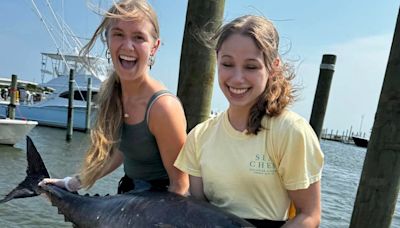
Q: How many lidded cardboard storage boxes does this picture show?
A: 0